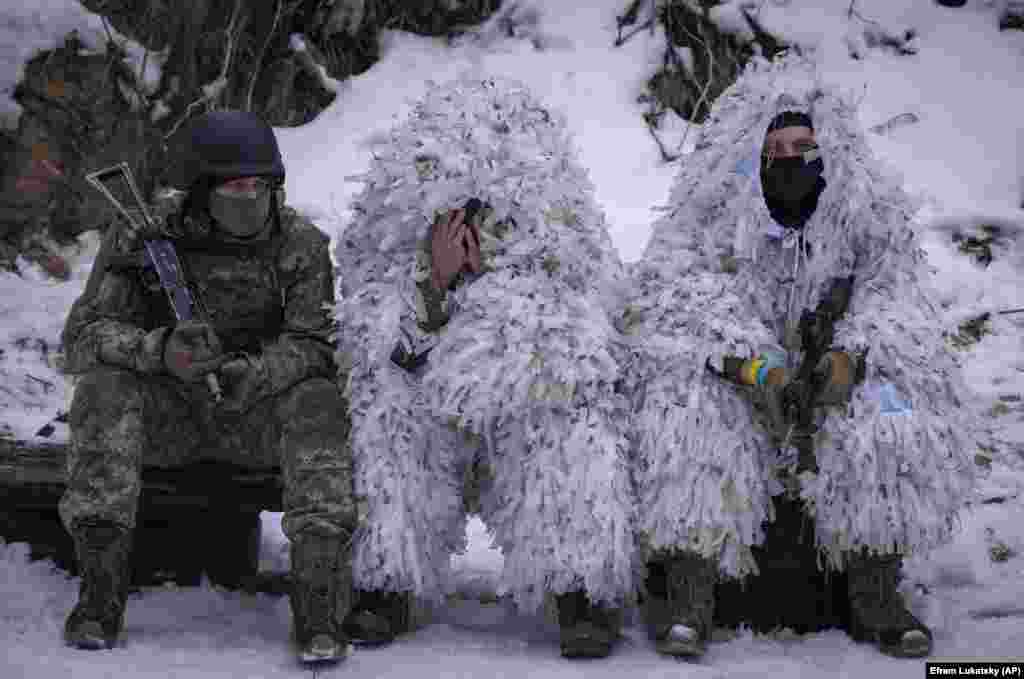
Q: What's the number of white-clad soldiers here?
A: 2